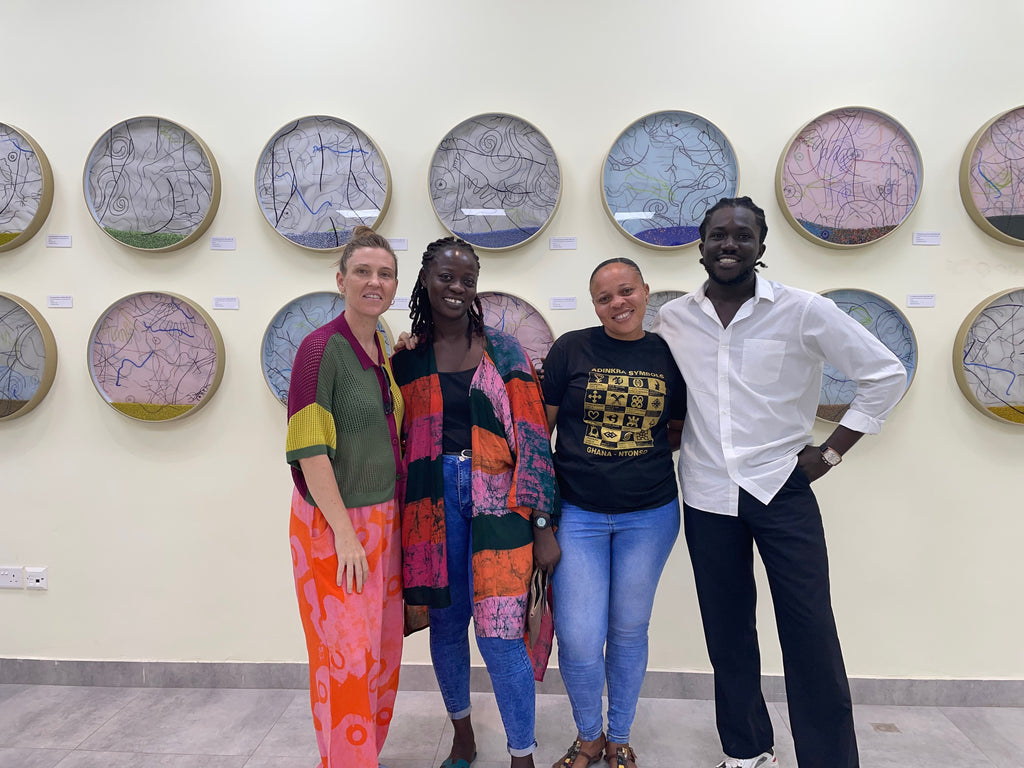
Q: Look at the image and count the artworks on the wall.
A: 14